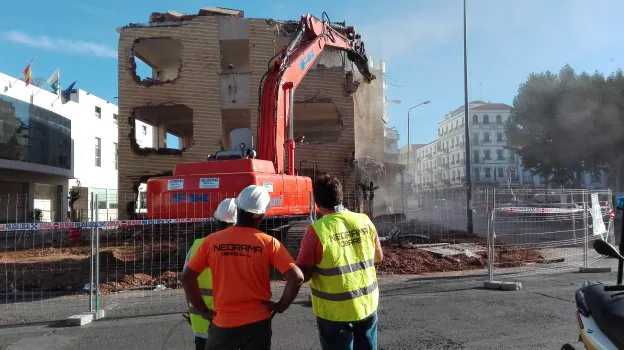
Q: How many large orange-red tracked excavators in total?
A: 1